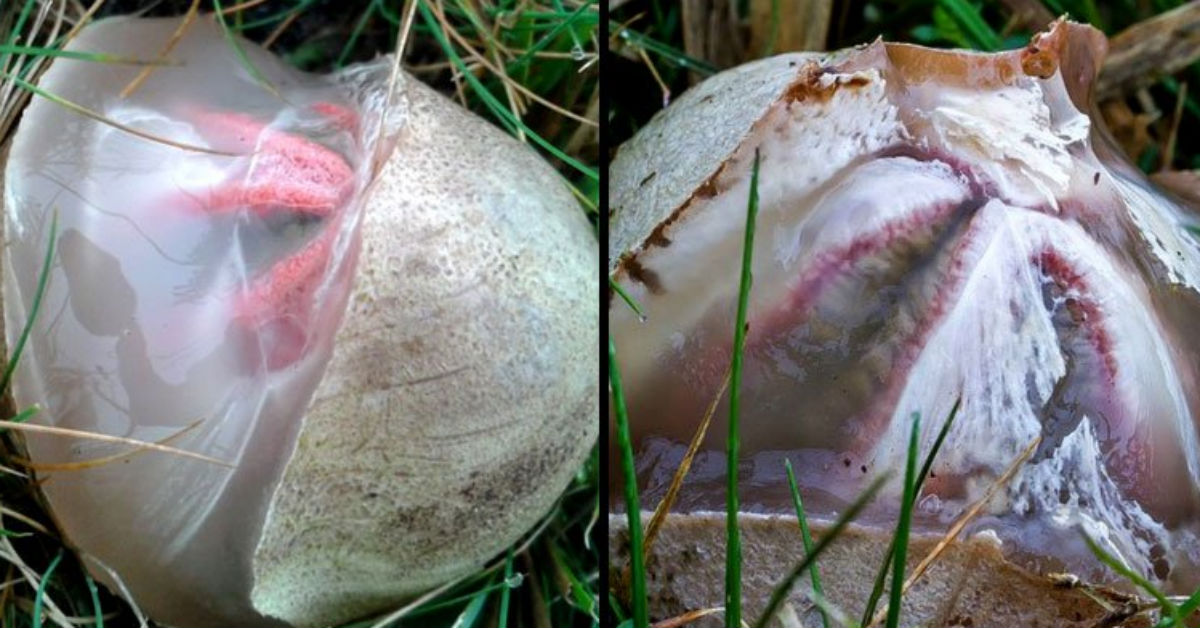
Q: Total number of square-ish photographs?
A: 2